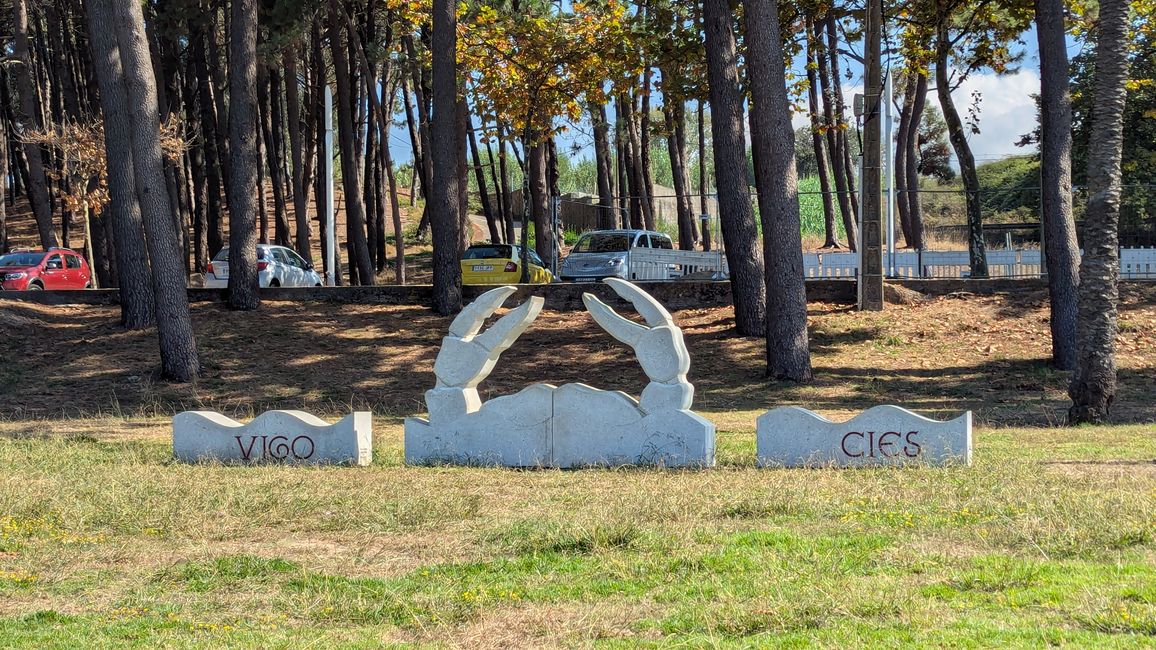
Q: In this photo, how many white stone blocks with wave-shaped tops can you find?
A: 2